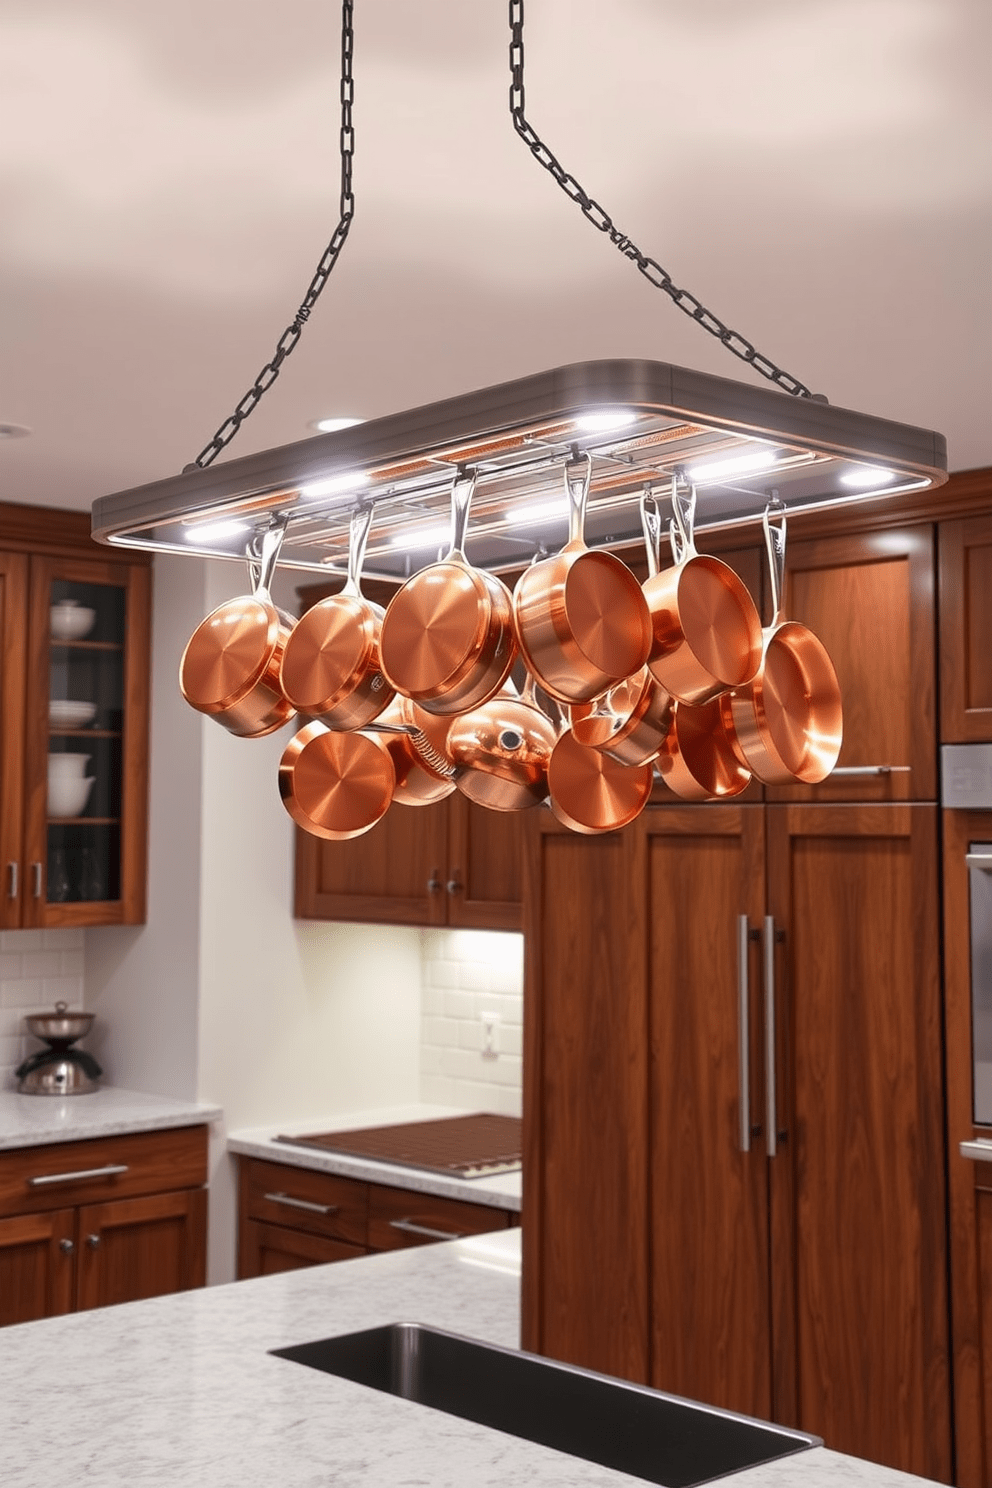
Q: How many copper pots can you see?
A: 12